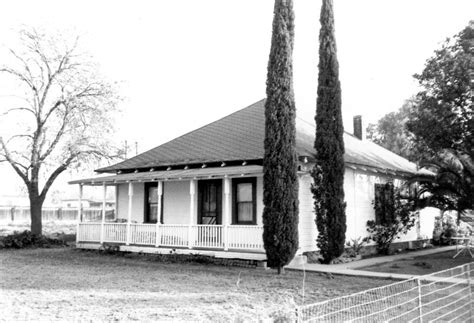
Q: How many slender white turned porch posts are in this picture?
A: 6